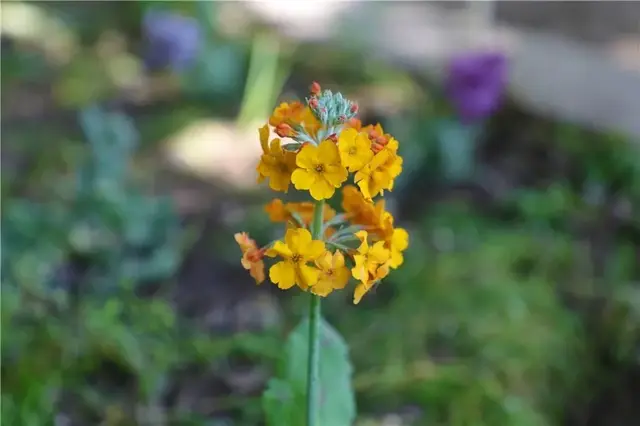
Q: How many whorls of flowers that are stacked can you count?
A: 2